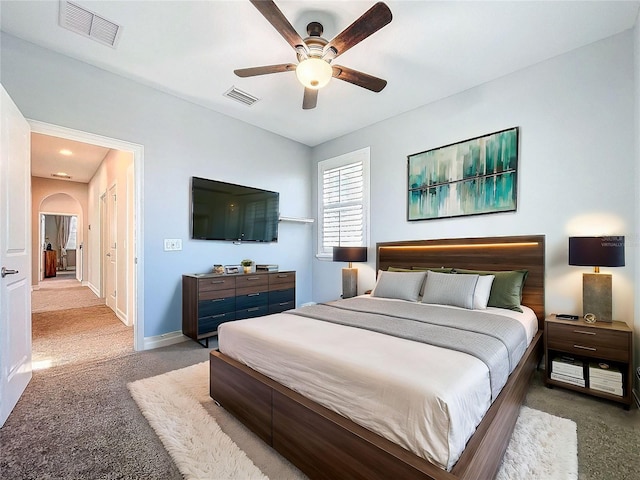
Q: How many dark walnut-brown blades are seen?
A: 5